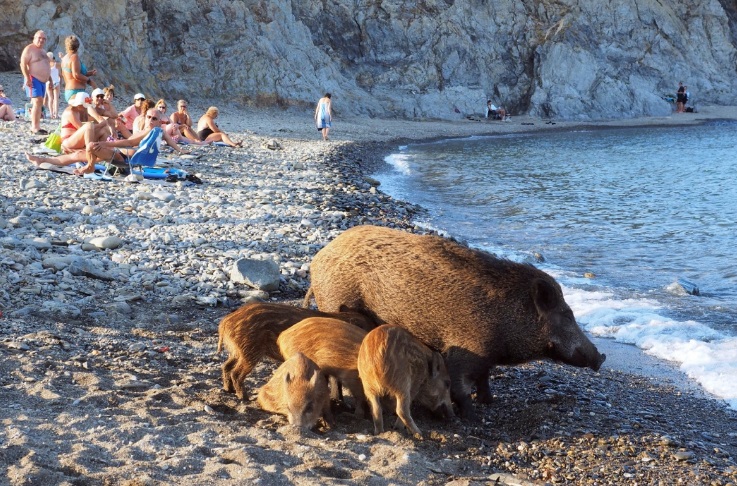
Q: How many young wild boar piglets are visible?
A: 4